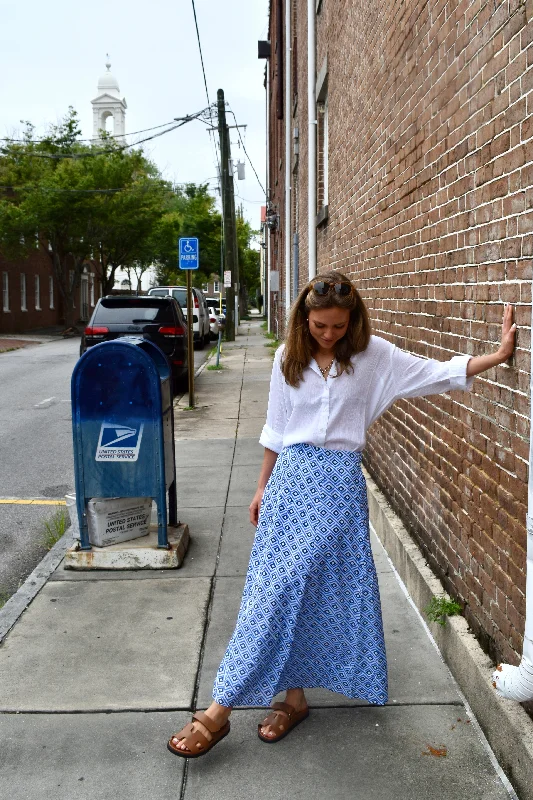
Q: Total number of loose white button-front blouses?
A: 1